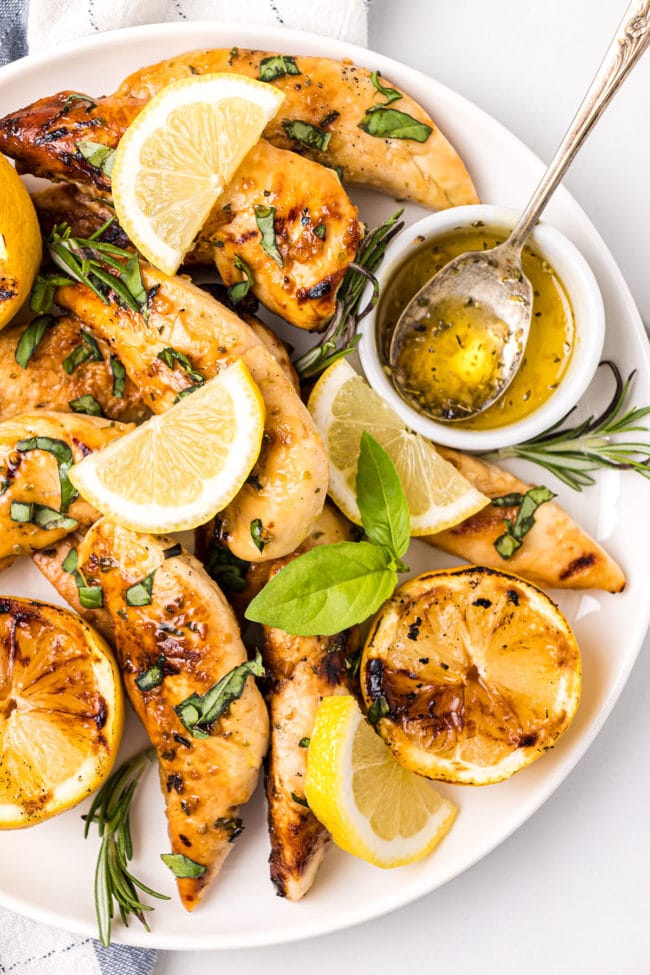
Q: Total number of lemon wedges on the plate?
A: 4